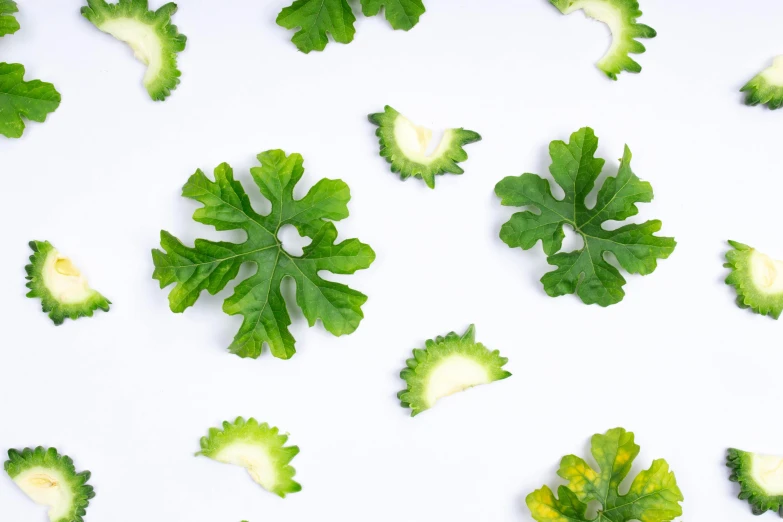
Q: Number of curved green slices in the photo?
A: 10